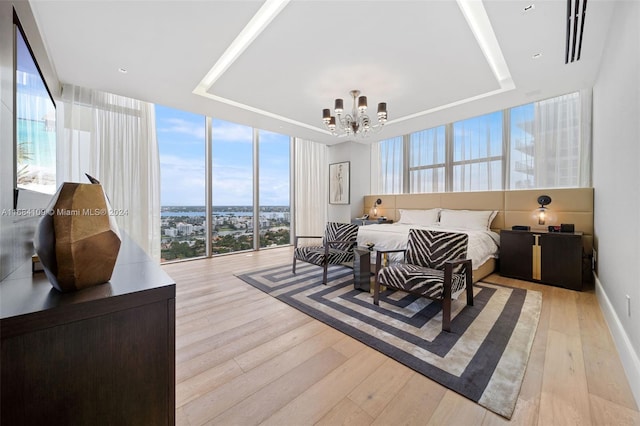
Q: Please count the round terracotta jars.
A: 0